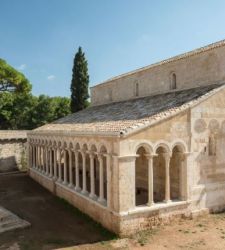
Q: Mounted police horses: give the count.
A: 0